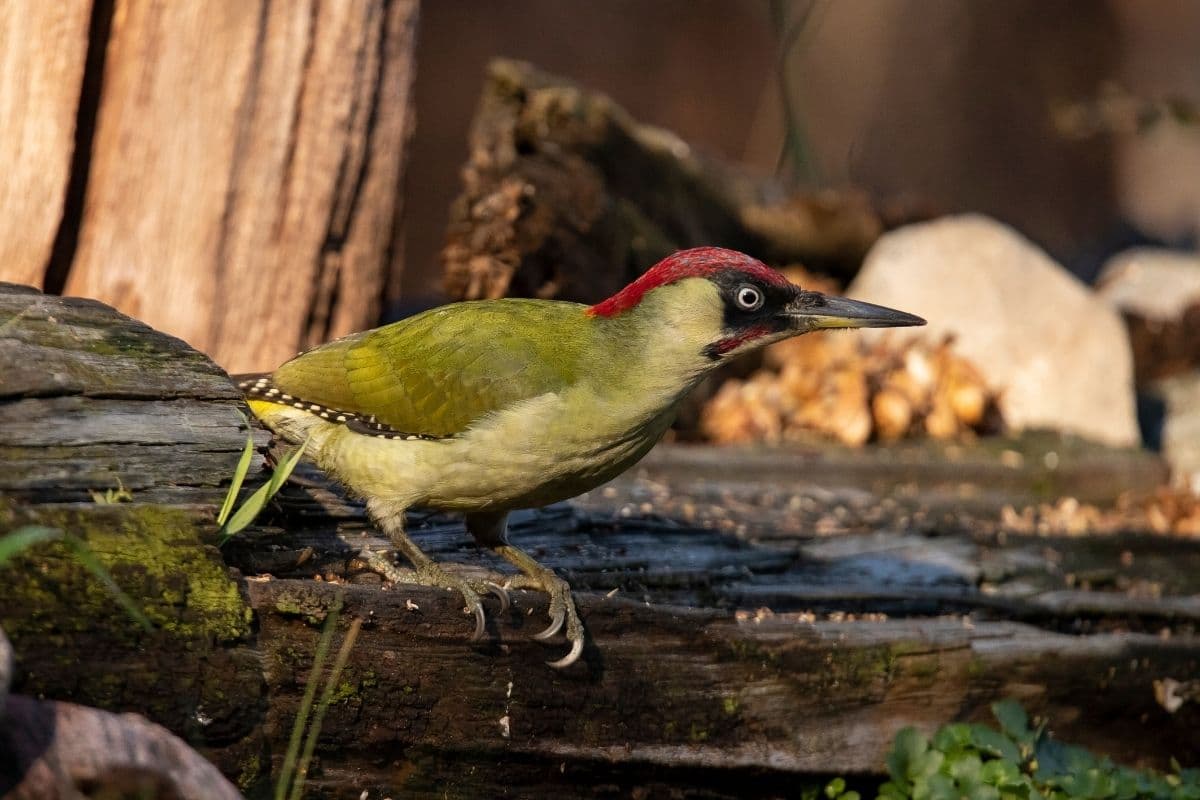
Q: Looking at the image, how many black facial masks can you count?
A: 1